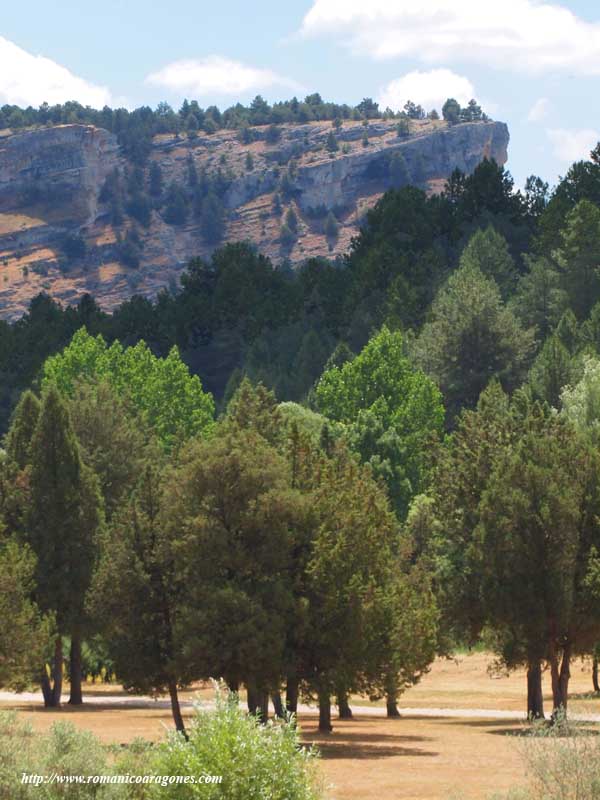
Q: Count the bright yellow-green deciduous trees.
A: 2